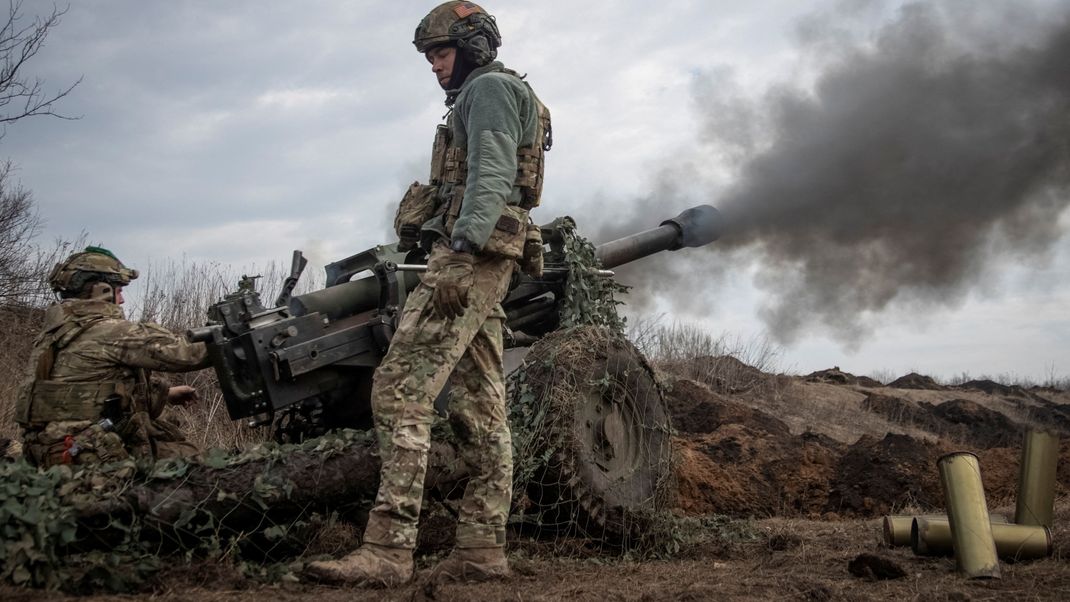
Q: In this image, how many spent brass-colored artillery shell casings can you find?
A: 4